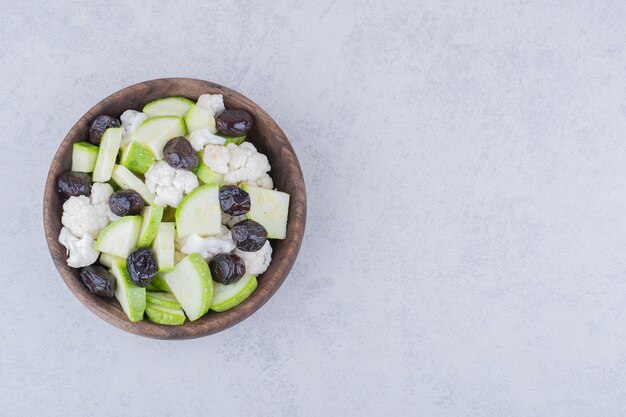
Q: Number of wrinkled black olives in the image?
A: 10